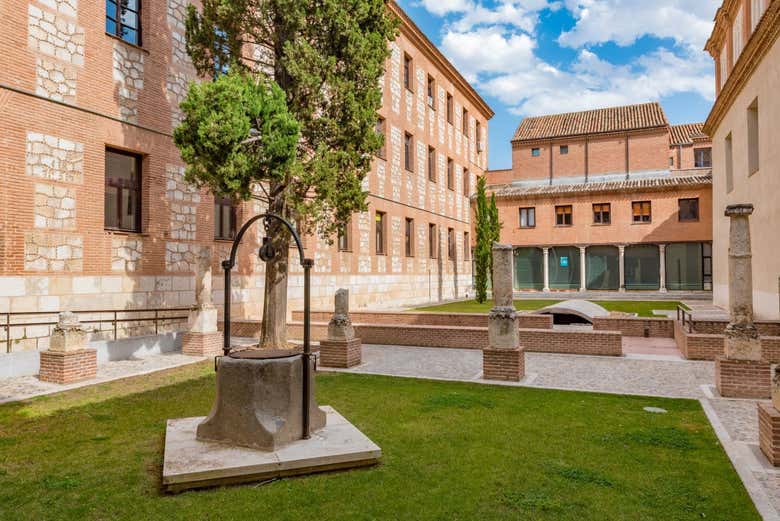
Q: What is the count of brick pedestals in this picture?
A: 6